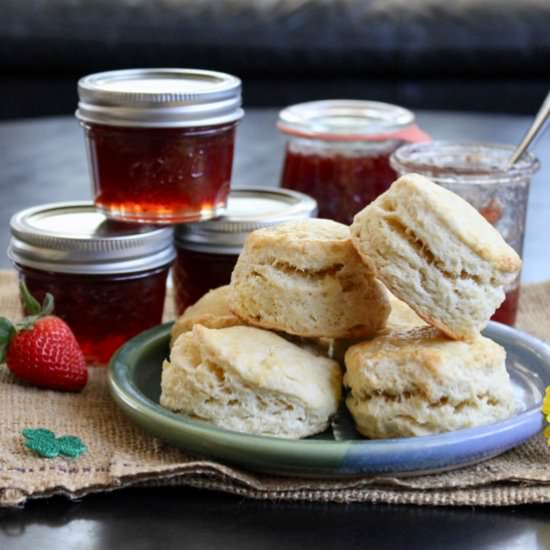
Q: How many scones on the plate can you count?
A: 6